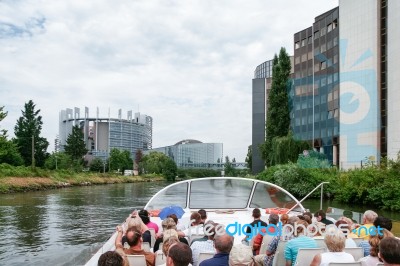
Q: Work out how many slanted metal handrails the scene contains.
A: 1